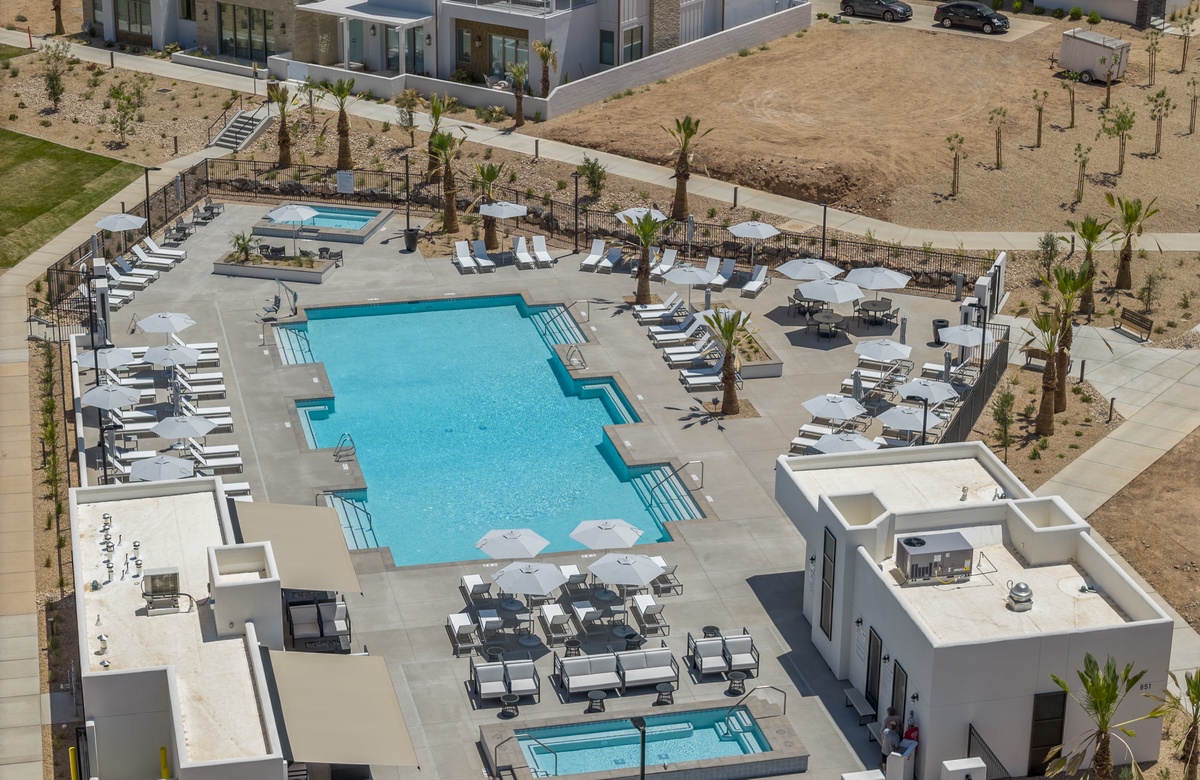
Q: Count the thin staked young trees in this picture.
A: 11